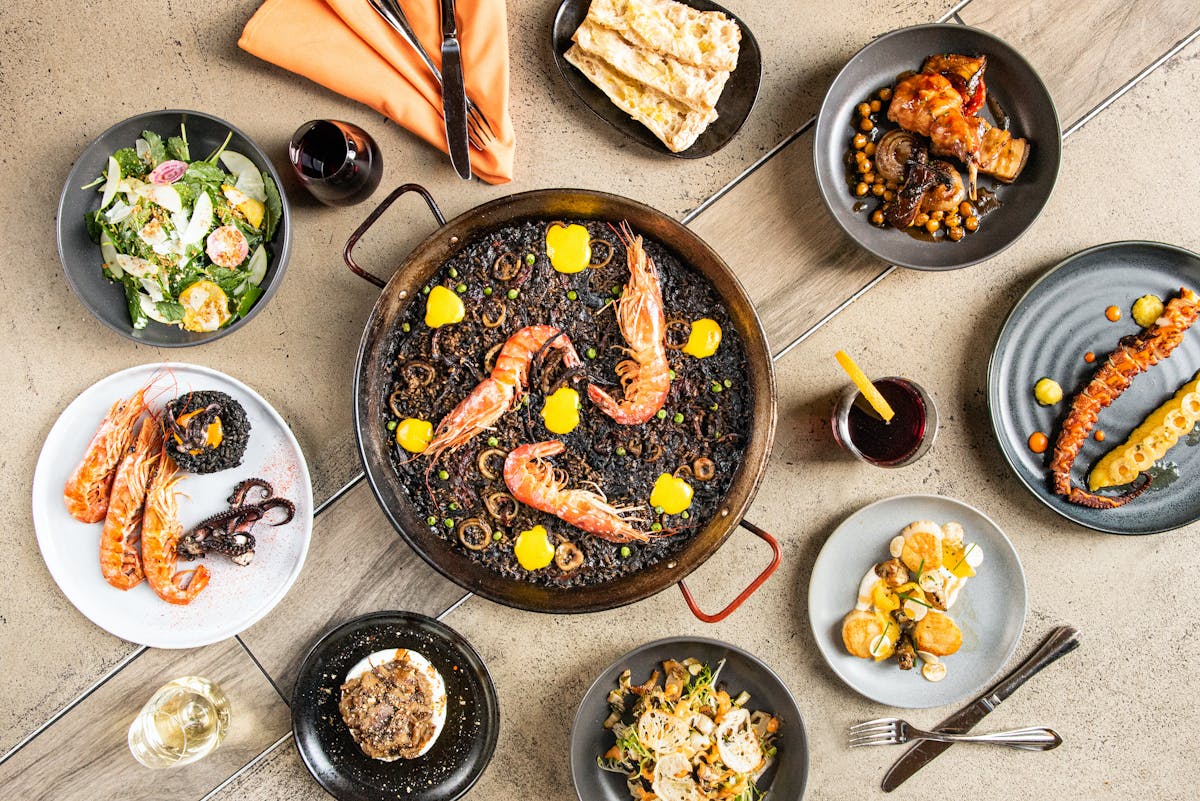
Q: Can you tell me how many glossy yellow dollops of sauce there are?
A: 7